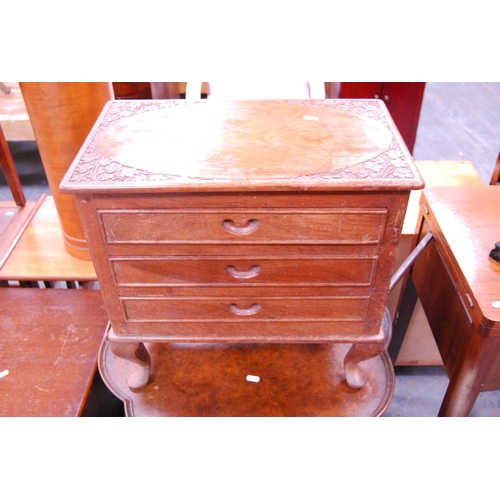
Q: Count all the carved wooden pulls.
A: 3